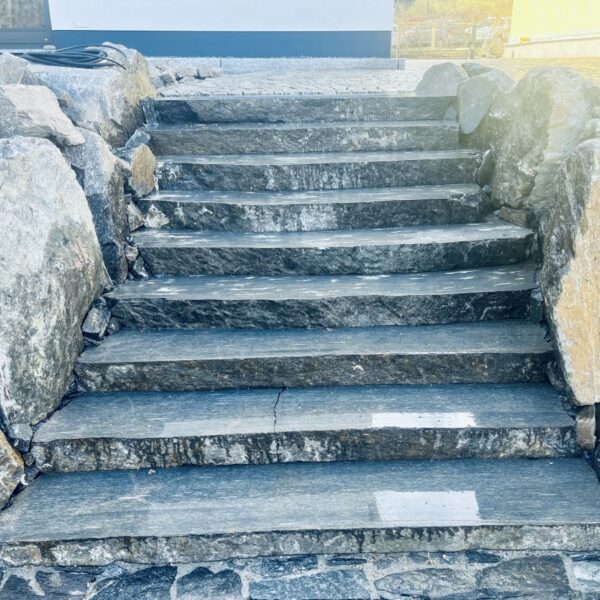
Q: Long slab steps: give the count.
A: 9